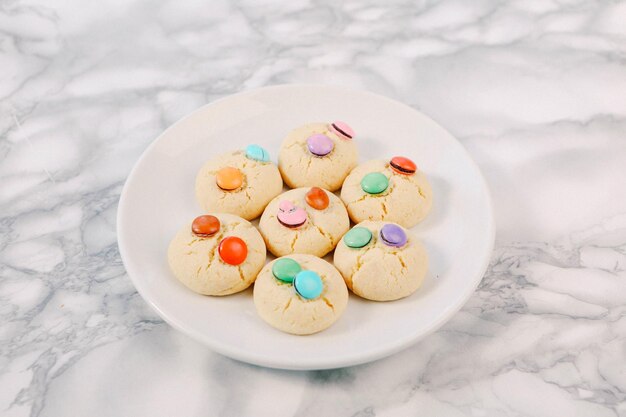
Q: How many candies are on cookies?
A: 14